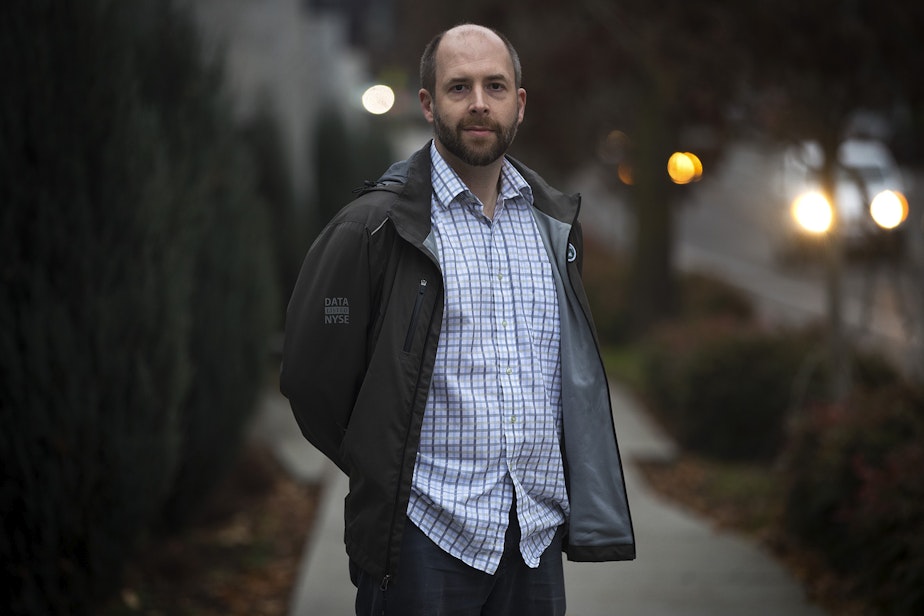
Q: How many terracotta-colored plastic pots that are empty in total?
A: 0